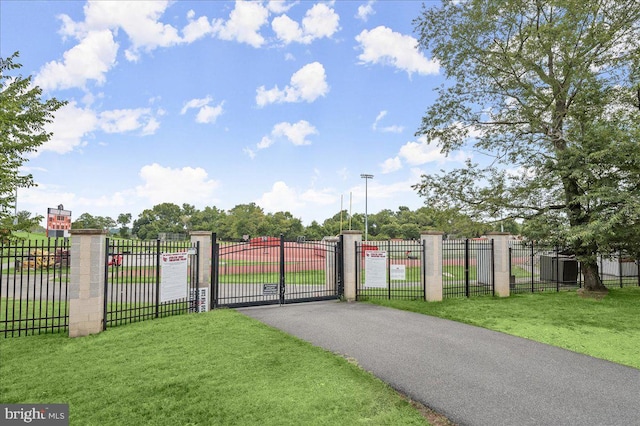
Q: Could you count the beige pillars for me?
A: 5